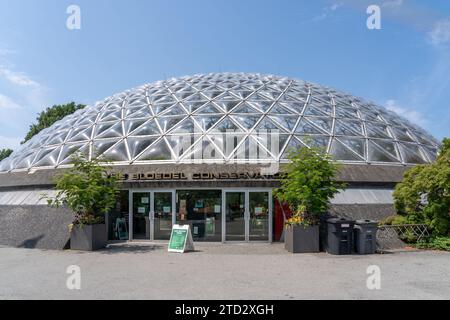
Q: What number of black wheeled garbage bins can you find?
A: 2